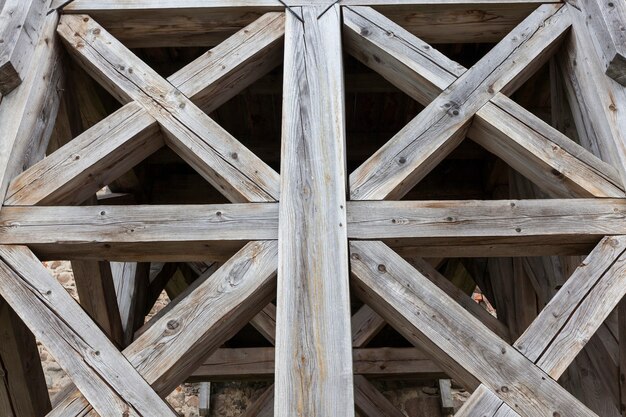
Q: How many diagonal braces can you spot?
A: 8